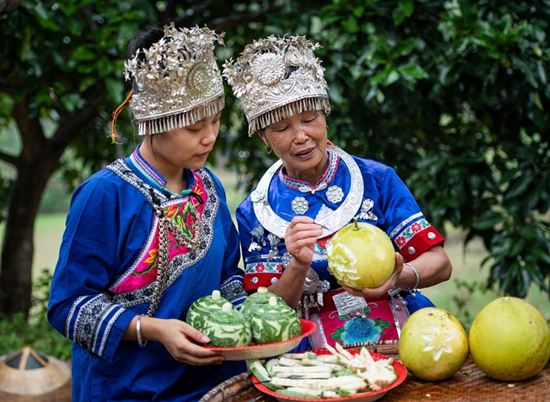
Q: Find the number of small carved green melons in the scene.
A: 4